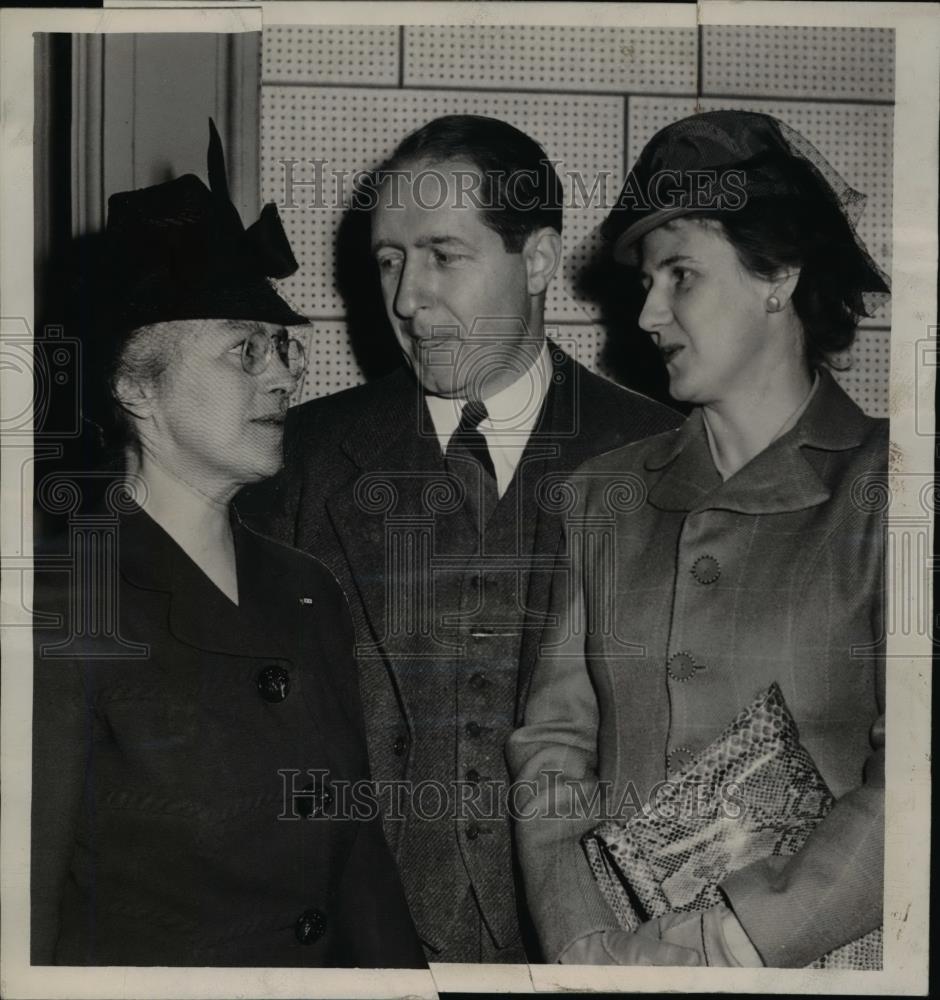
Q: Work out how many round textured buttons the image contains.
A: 6